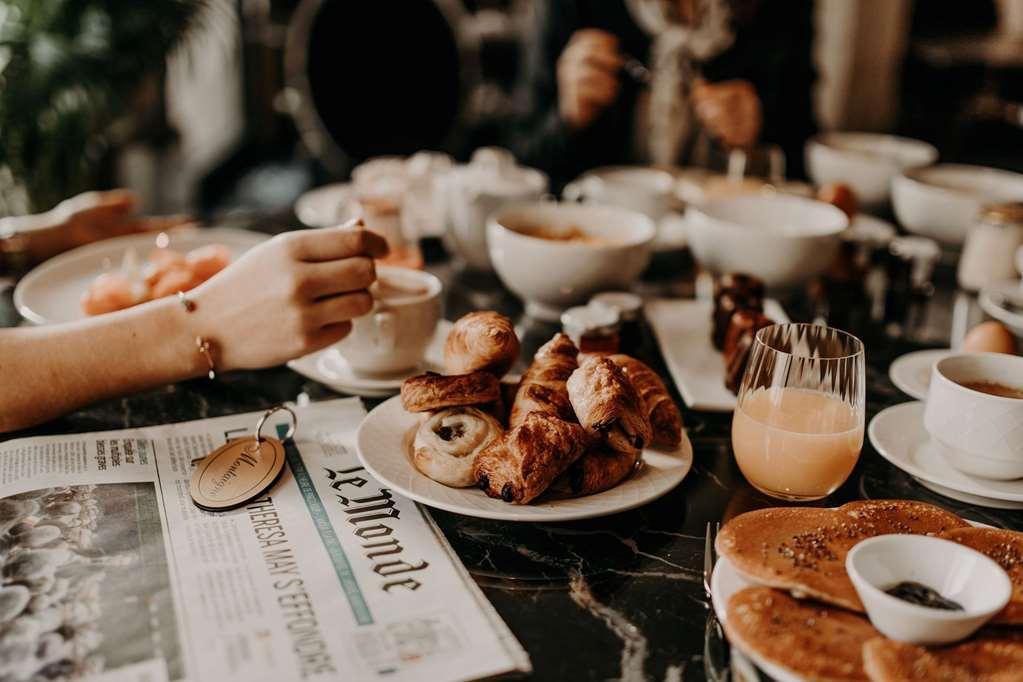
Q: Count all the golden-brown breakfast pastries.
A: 8